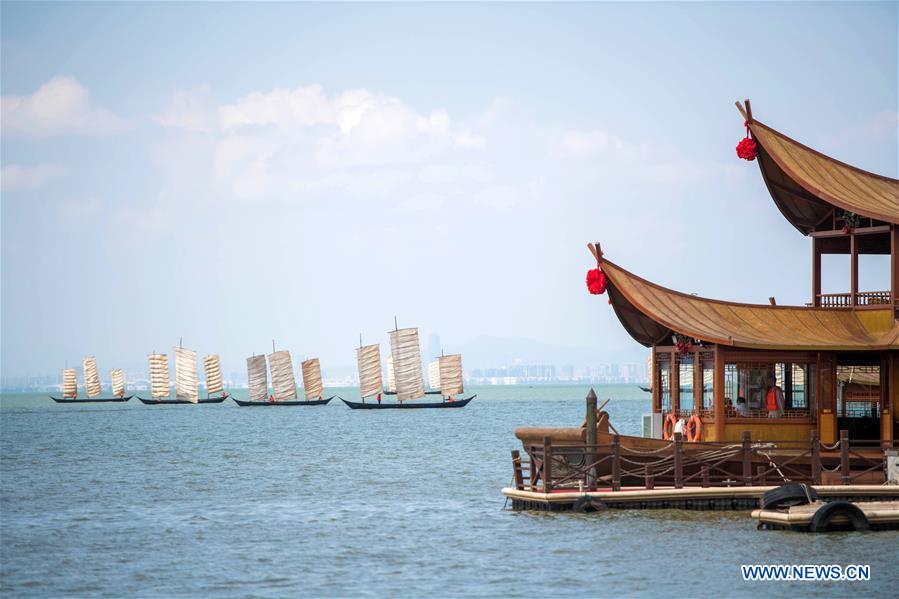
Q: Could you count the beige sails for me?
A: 14